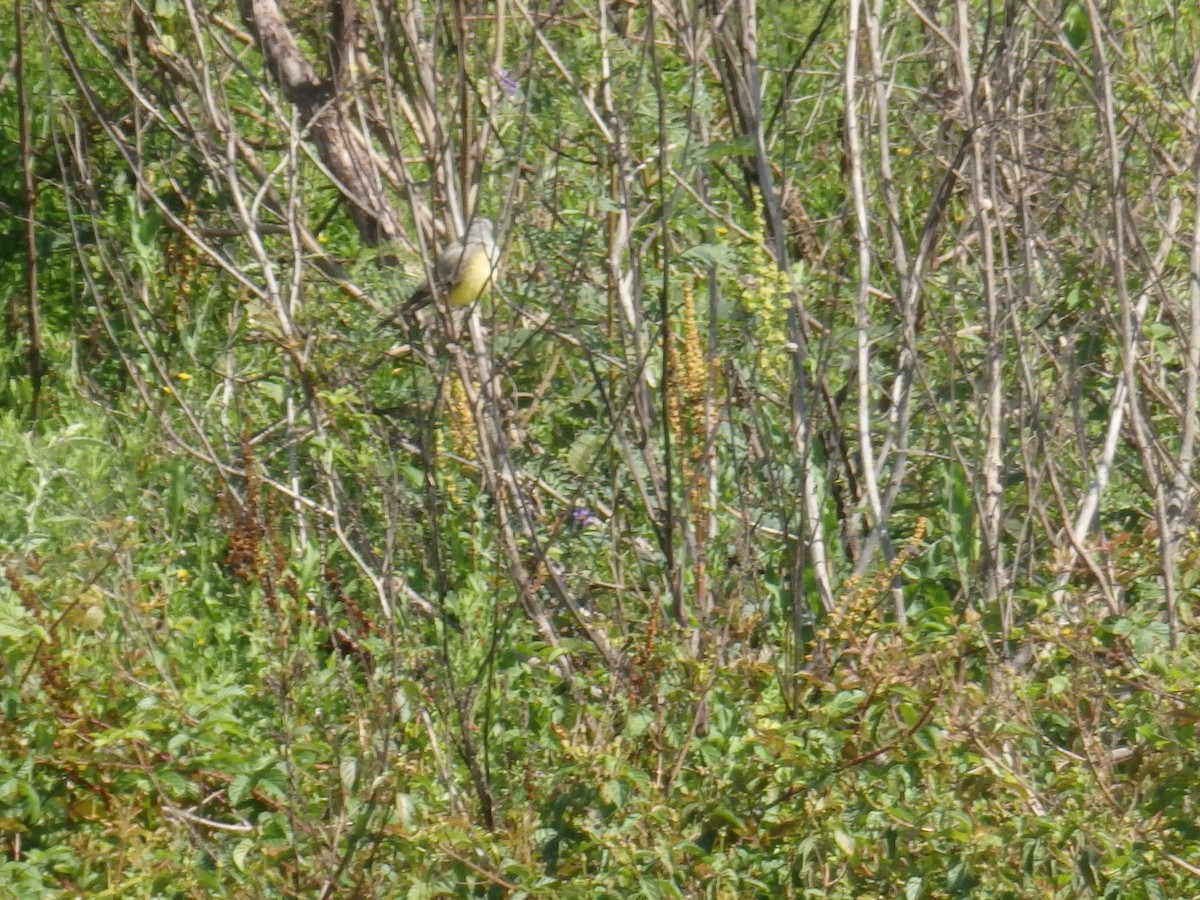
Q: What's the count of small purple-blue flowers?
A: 2